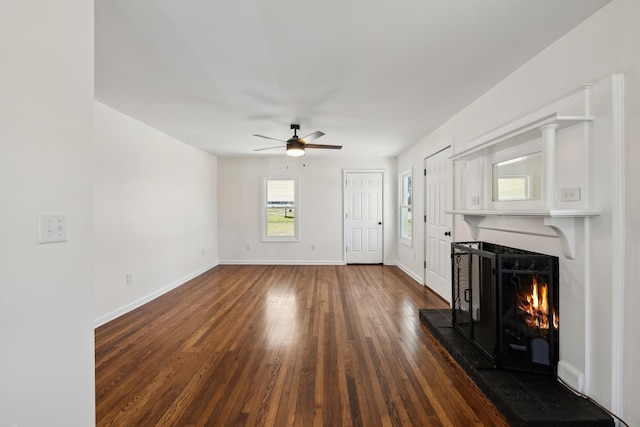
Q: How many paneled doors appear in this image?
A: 2